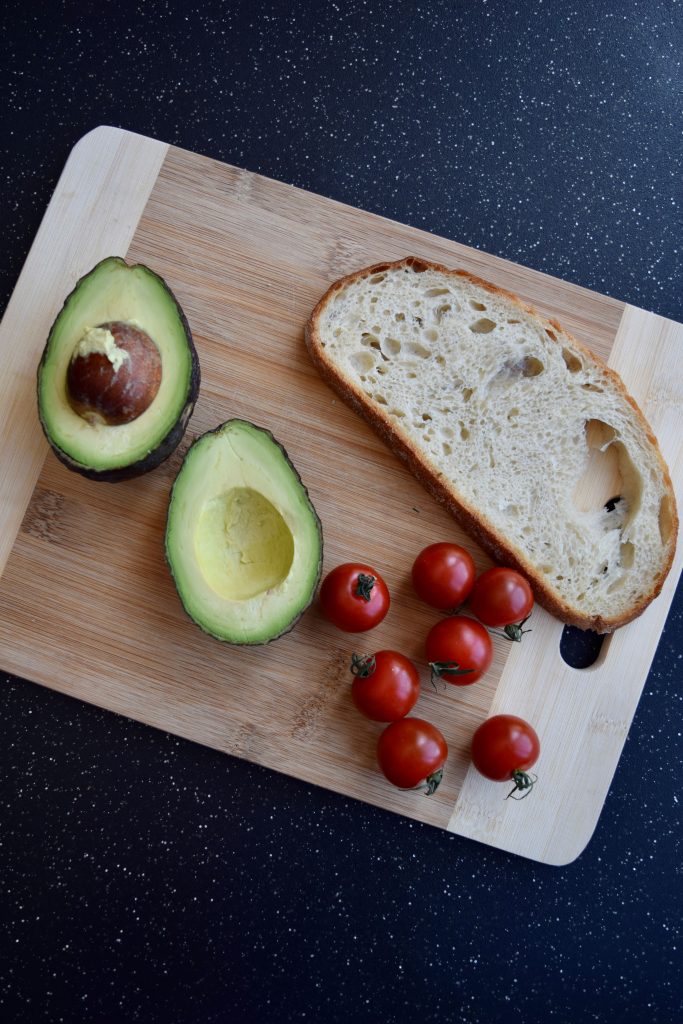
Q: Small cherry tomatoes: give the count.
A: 7